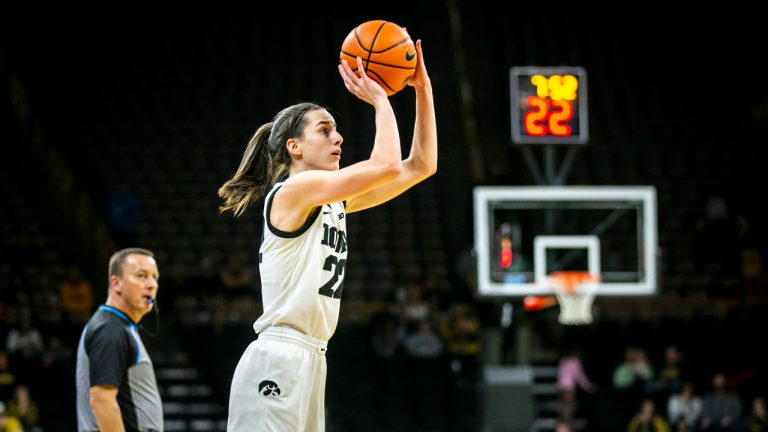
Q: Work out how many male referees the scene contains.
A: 1